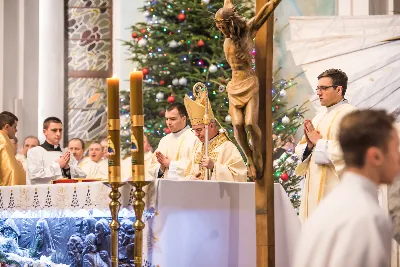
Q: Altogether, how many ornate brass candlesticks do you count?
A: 2